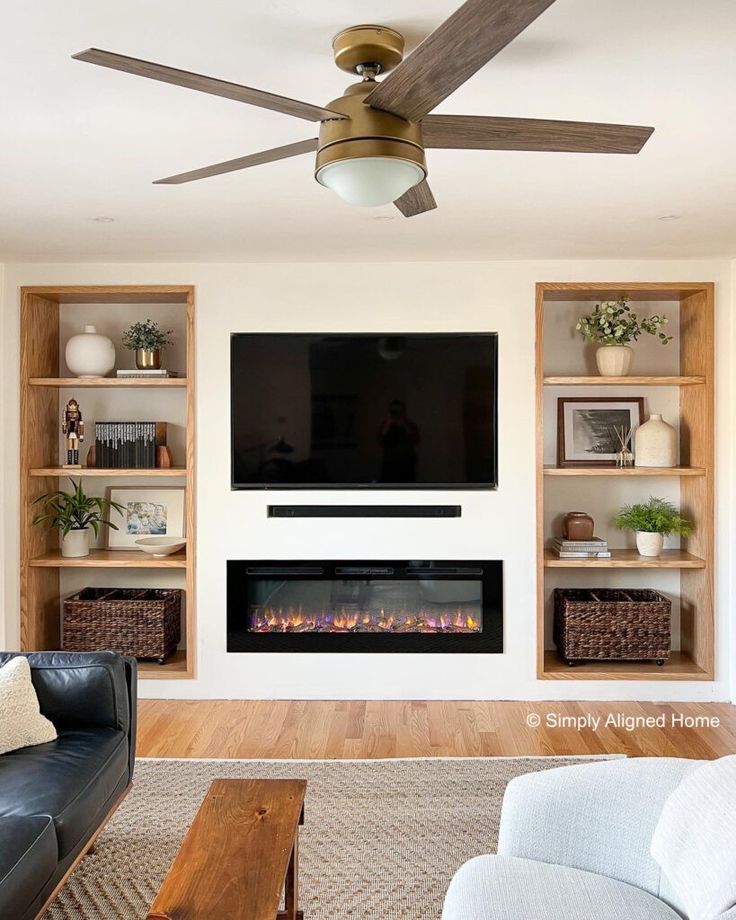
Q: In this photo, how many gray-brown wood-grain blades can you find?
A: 5